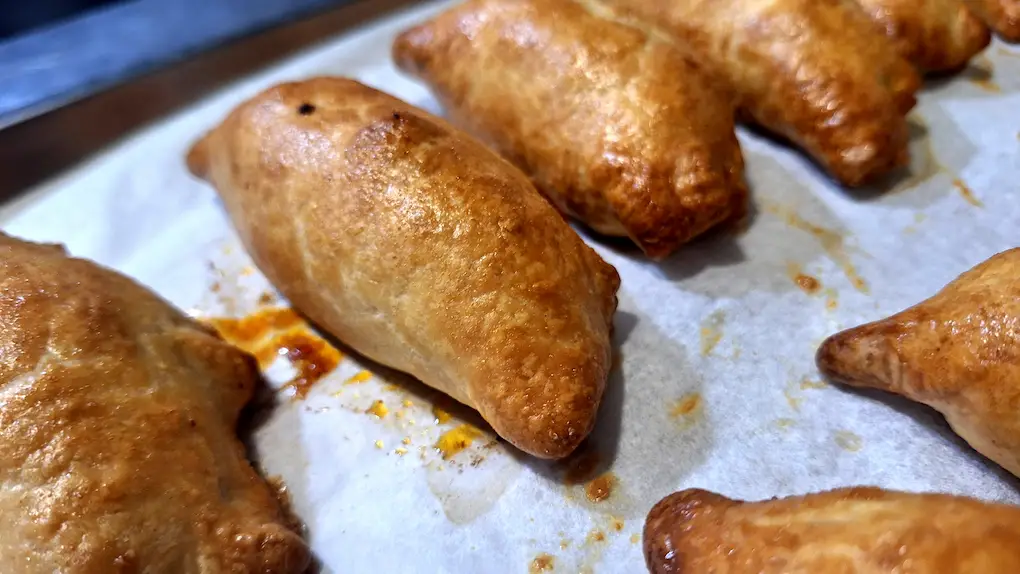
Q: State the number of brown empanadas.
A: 8